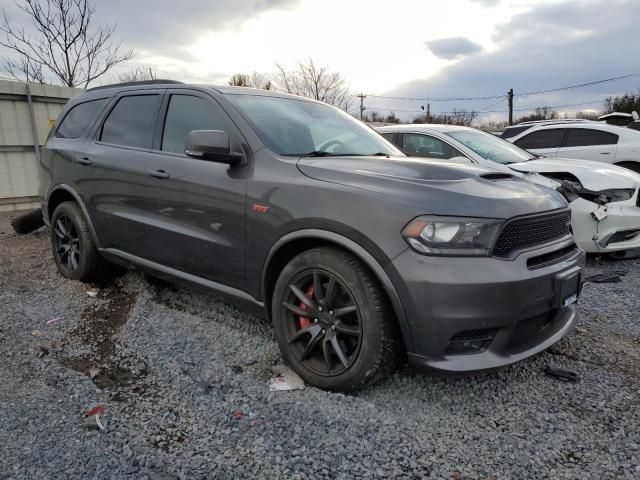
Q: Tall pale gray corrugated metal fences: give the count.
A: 1